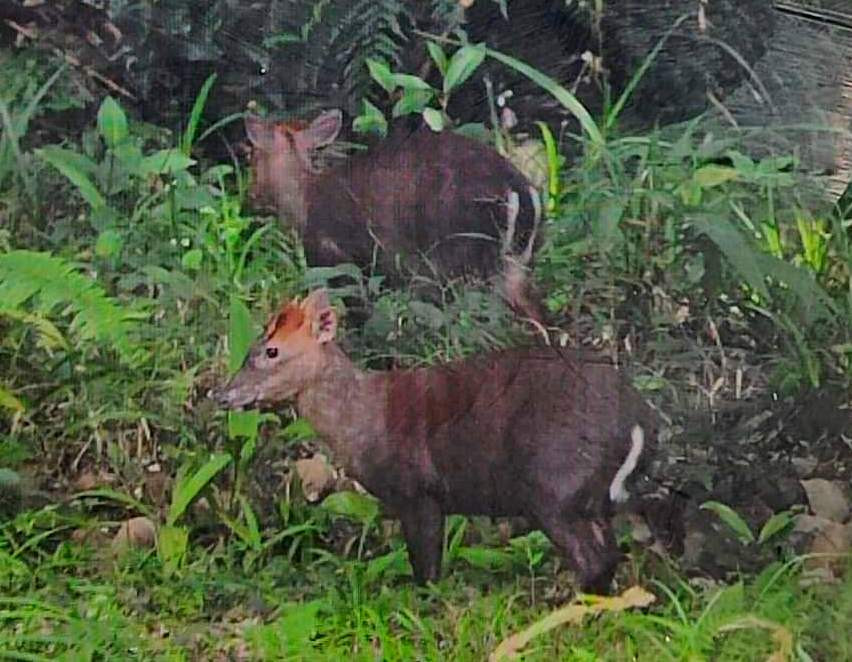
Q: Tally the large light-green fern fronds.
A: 1